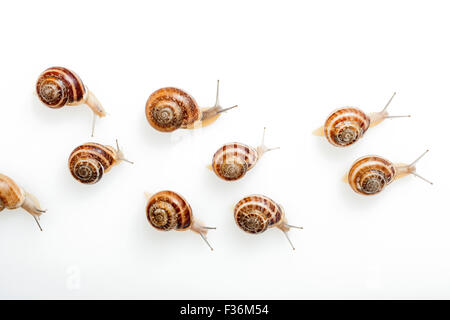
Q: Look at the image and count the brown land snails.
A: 9